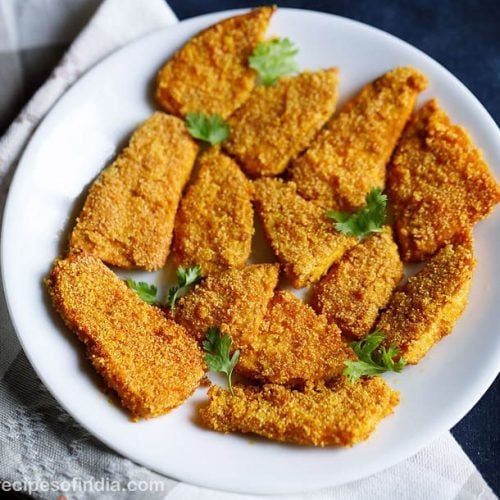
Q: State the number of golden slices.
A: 13